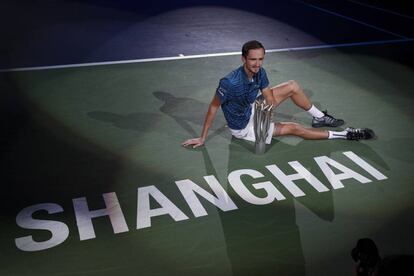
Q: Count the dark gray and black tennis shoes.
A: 2